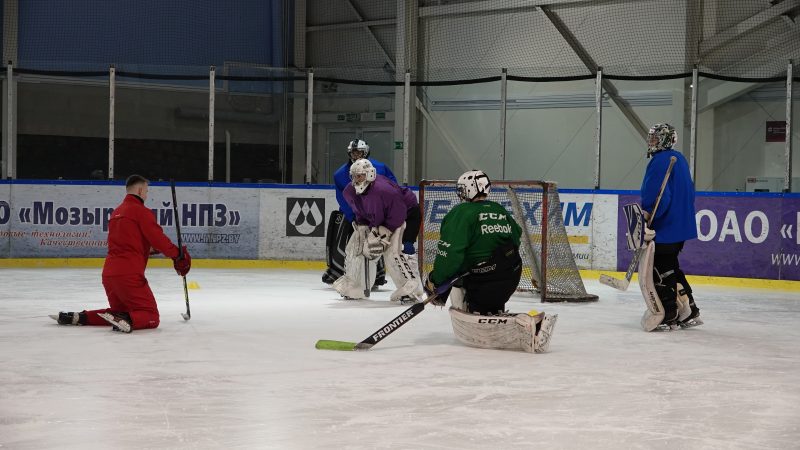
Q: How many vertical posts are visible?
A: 9